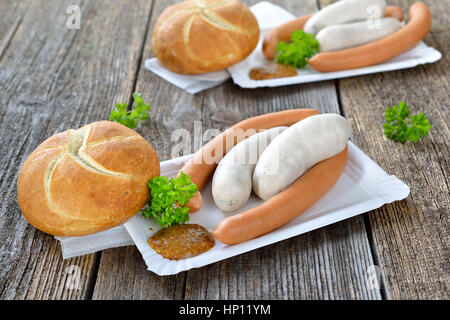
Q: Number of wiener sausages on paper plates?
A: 4